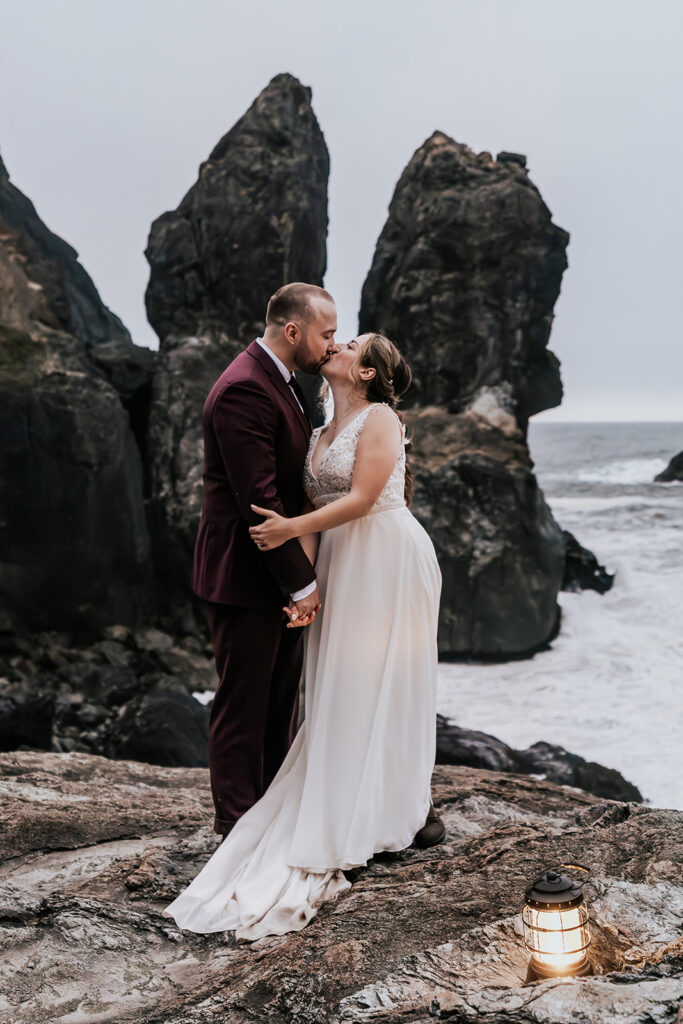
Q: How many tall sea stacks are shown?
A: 2